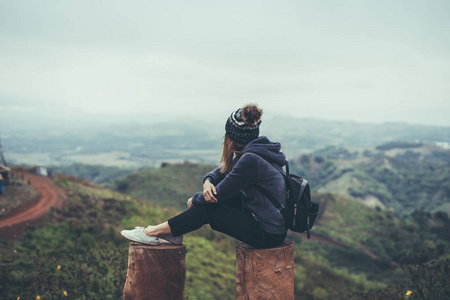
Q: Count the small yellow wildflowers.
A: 5